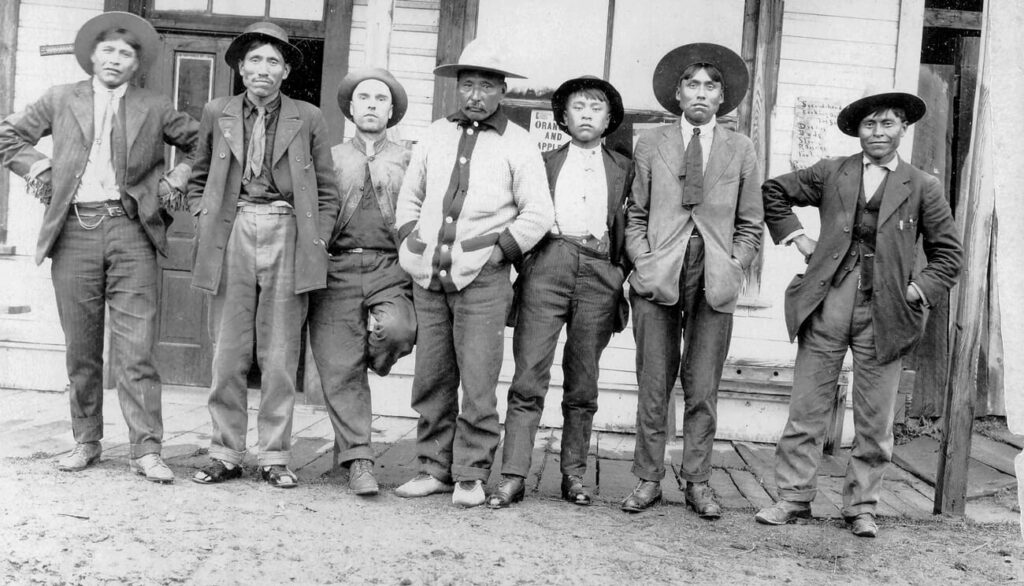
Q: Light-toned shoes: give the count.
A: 4